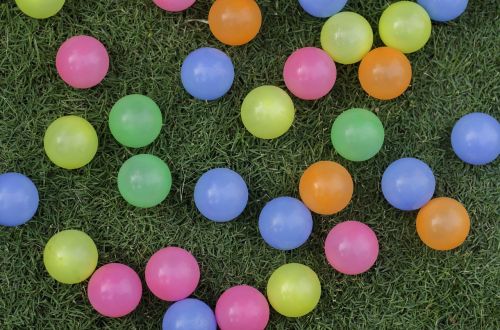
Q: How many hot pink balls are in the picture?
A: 7